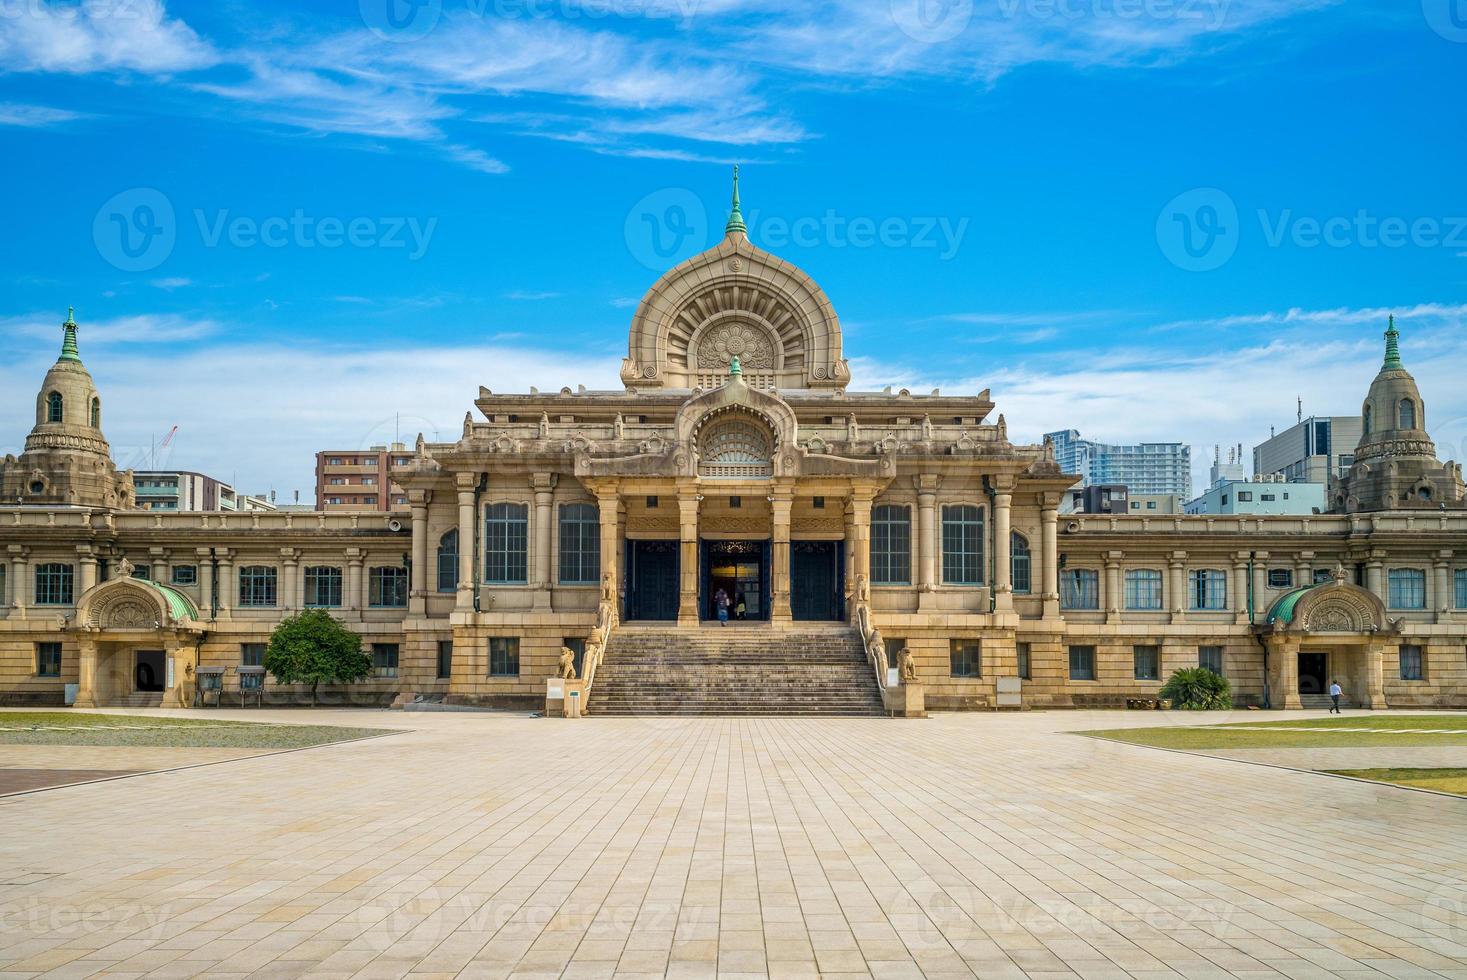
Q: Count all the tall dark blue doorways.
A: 3